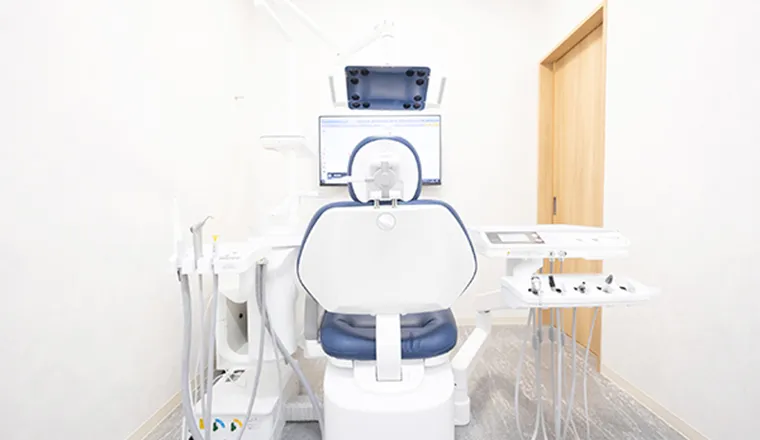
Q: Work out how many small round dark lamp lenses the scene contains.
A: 12